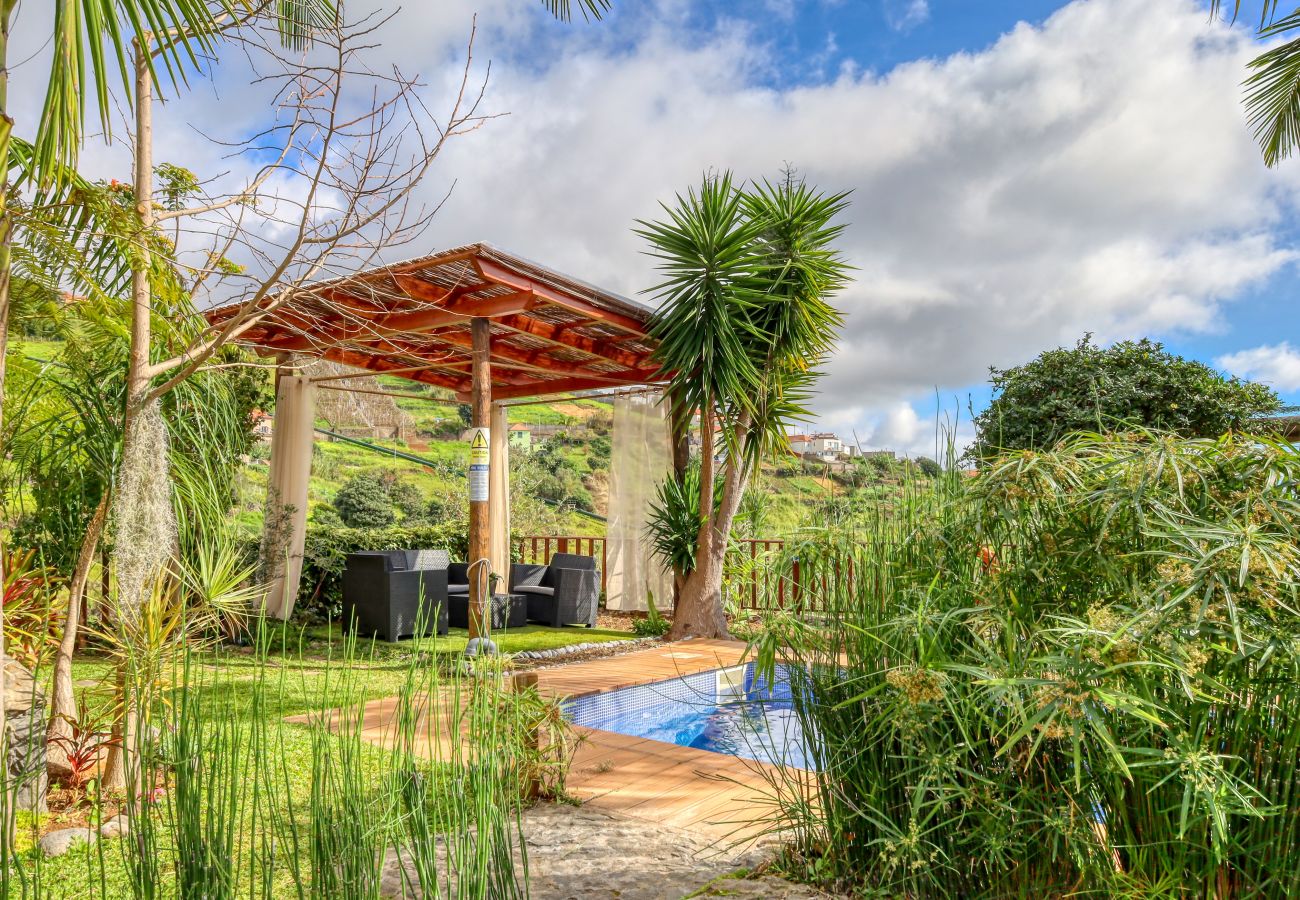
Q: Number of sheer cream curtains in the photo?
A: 3